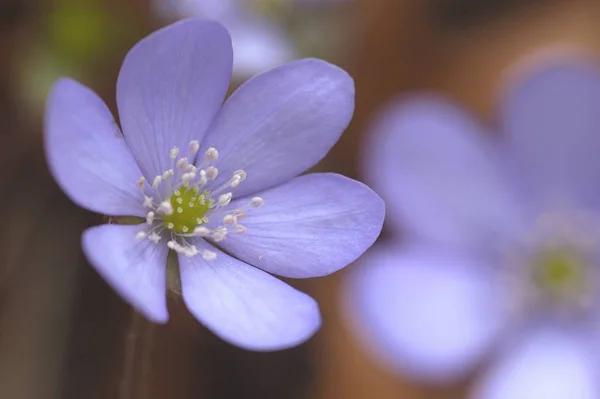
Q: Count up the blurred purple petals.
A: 4